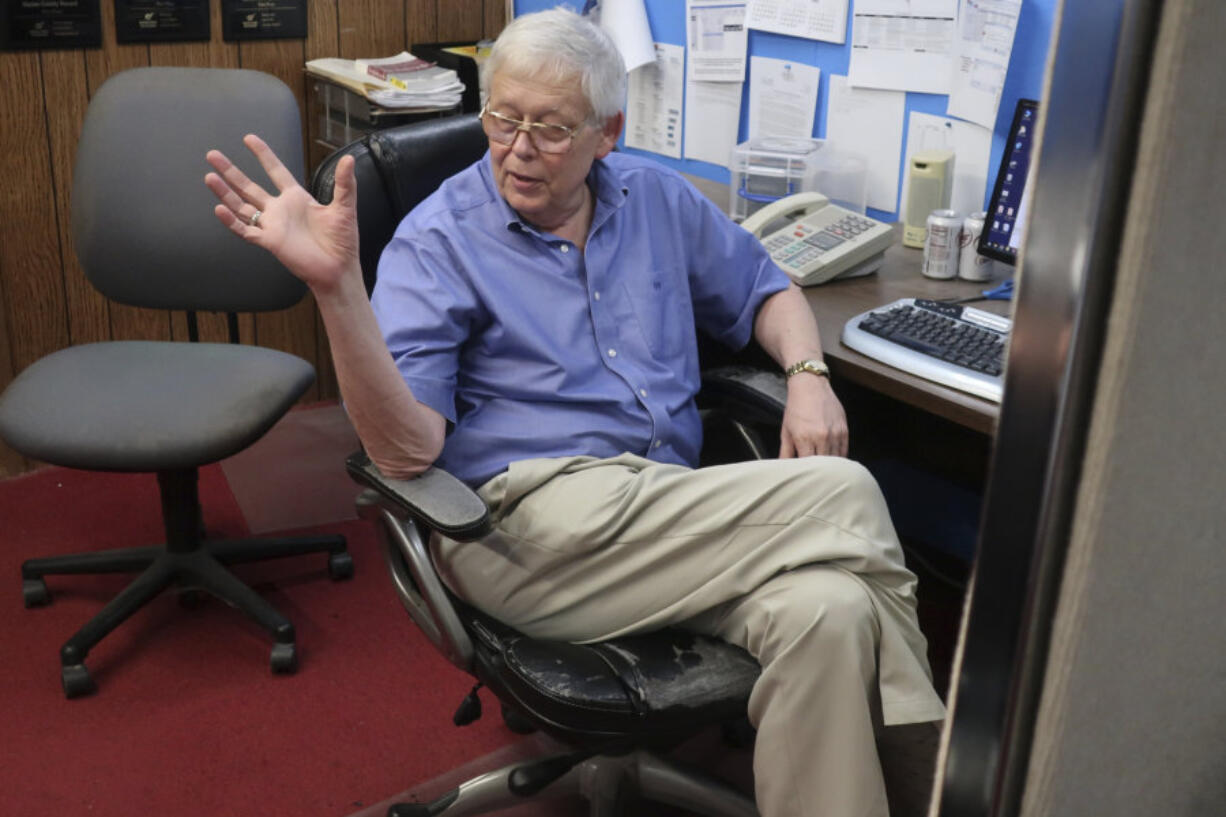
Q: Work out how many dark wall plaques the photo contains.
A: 3